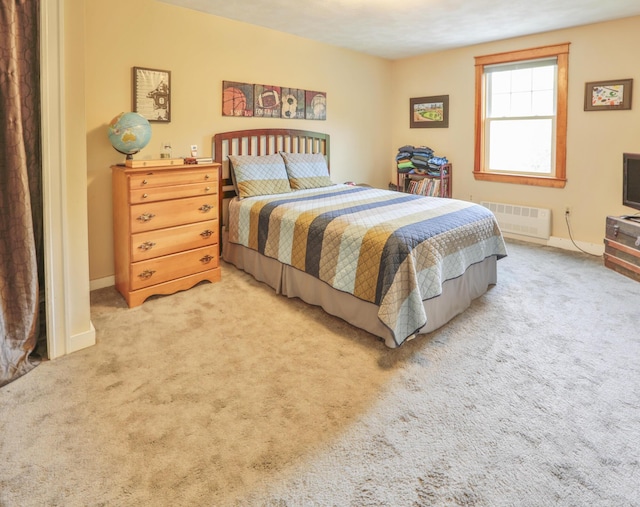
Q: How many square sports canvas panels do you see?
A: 4